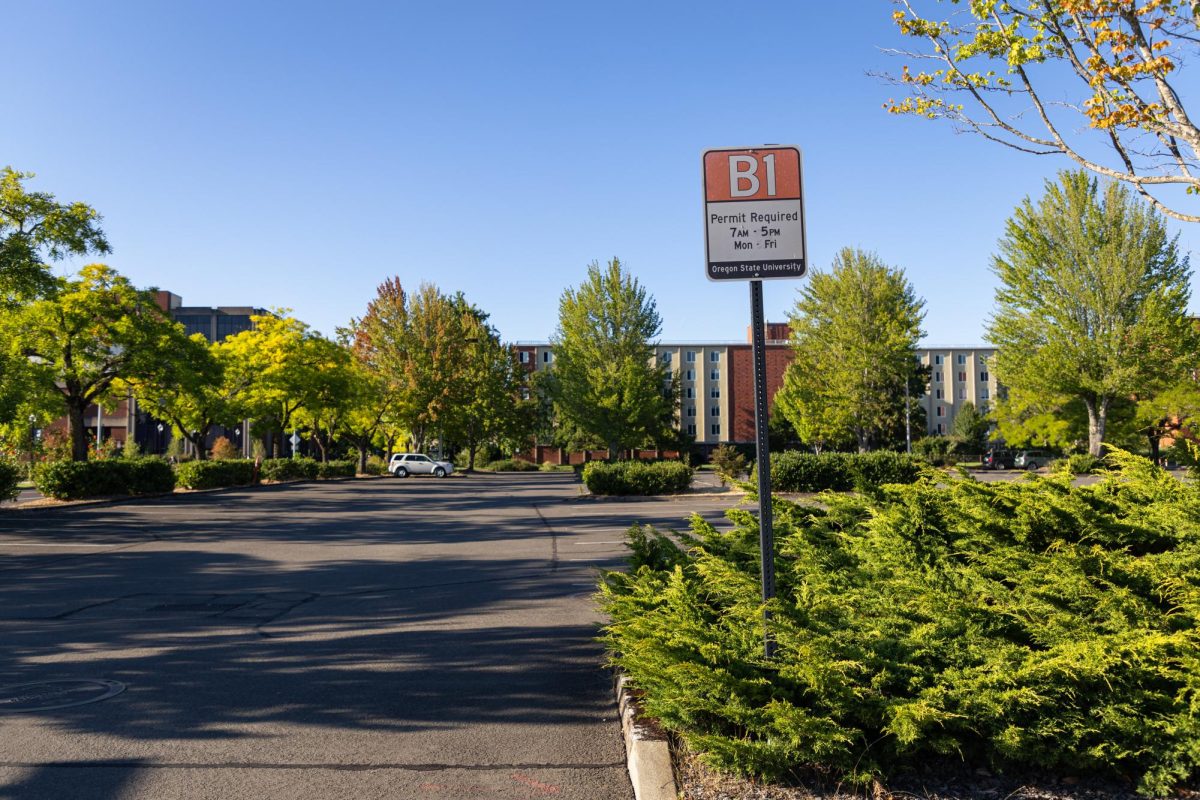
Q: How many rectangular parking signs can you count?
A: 1